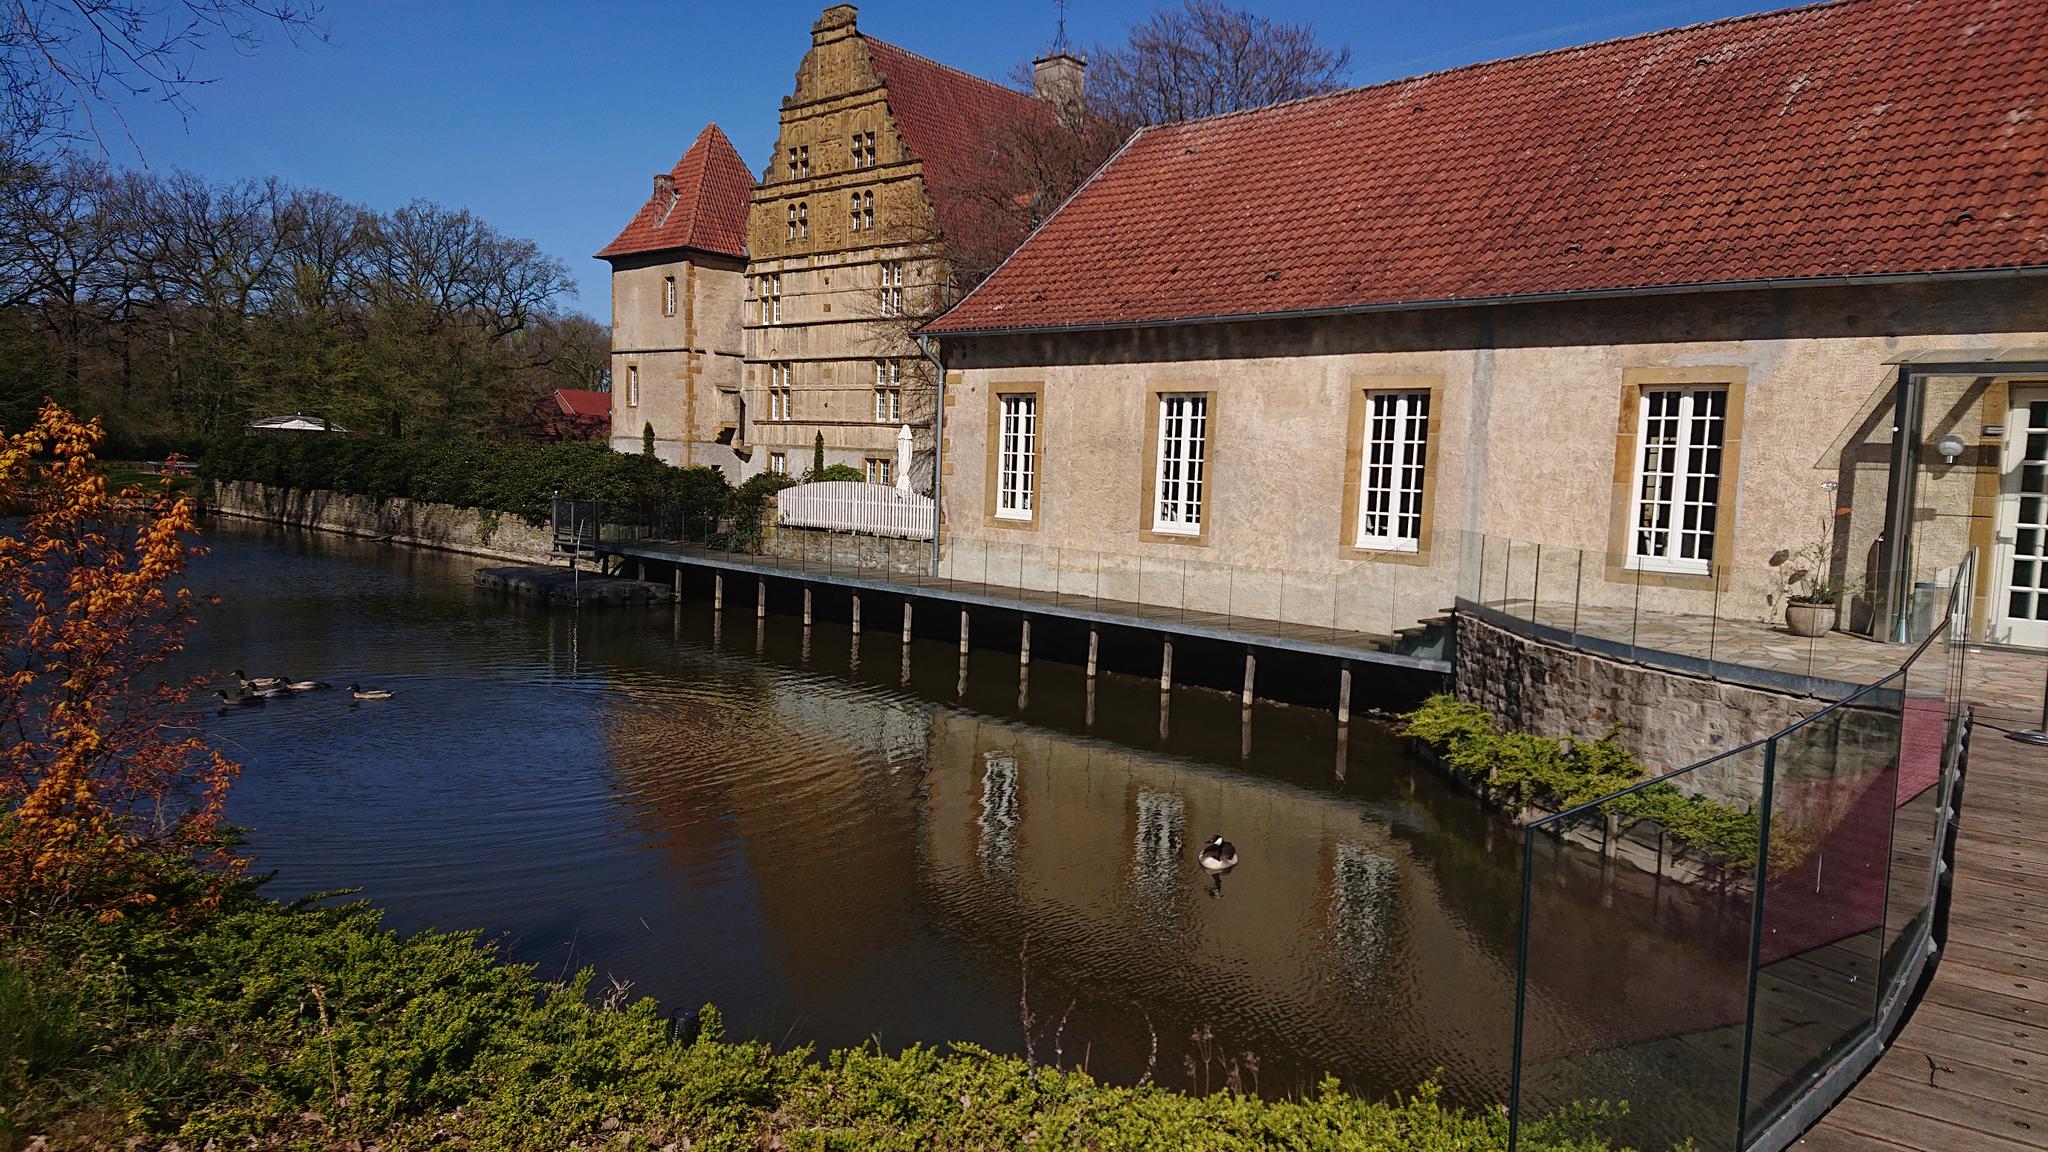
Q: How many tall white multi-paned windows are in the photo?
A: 4